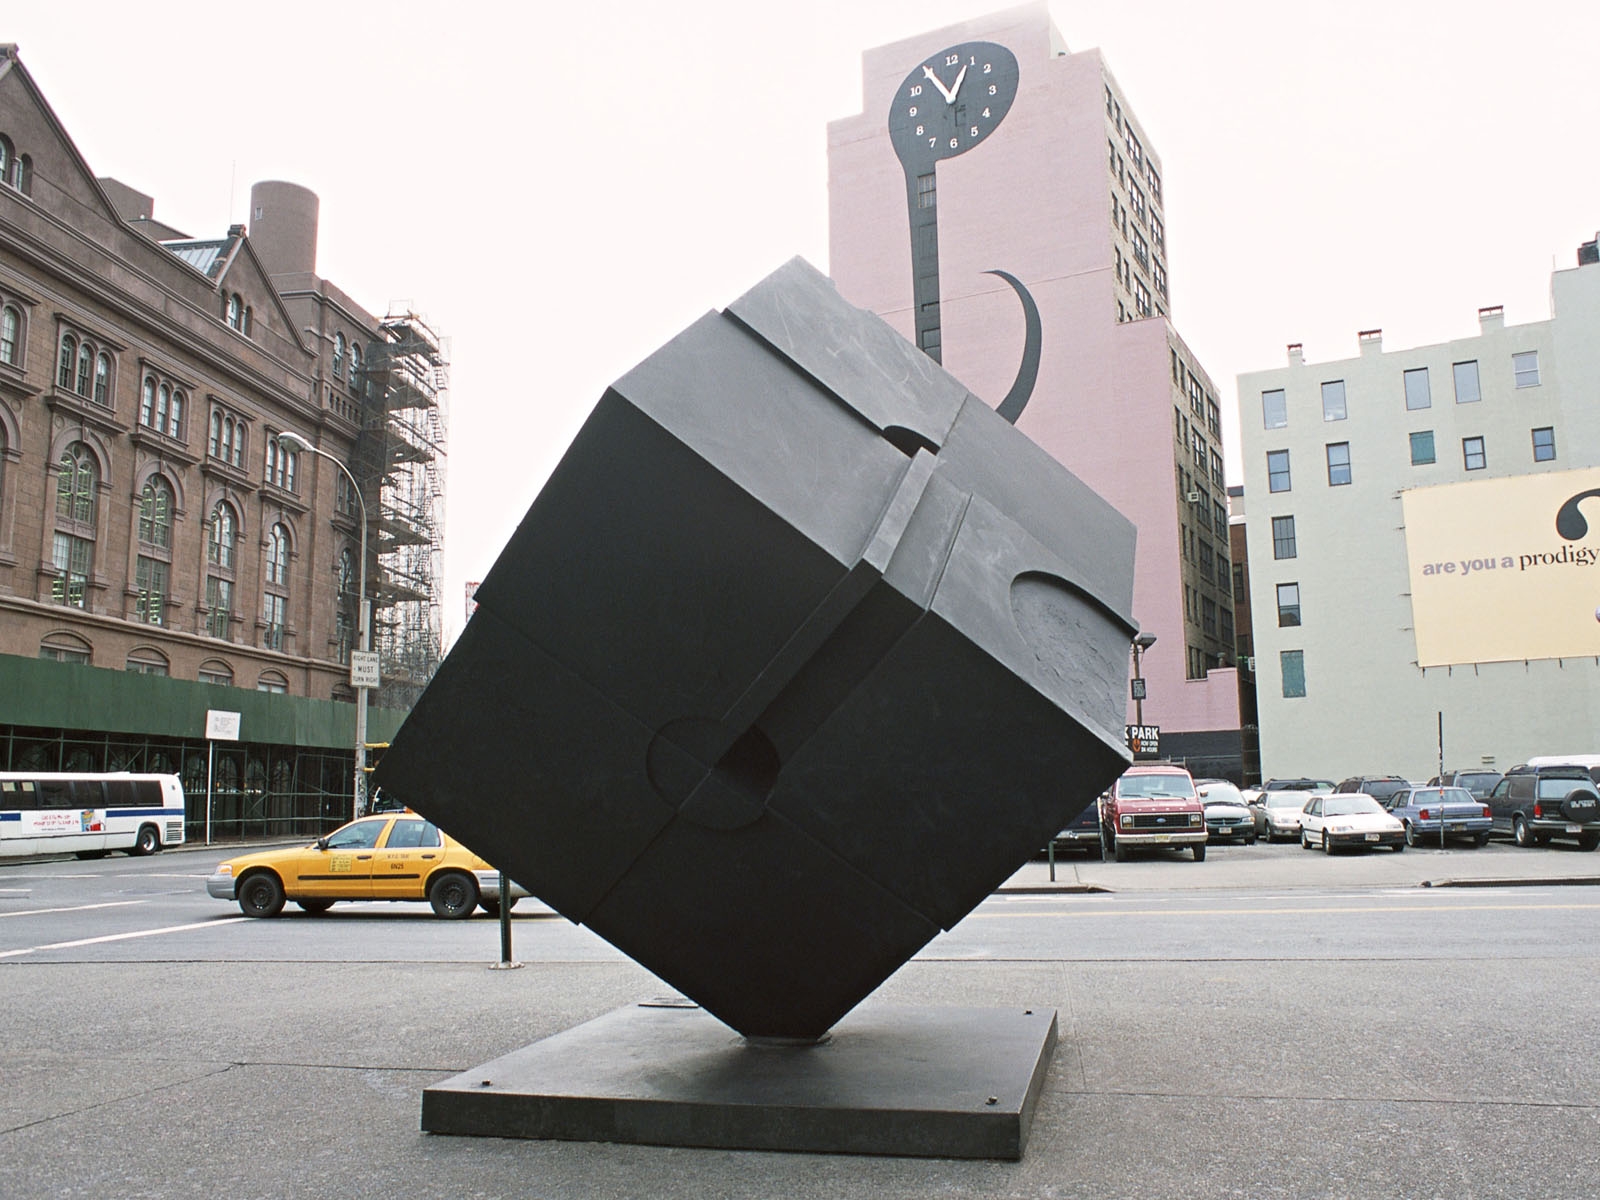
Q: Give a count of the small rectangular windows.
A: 13